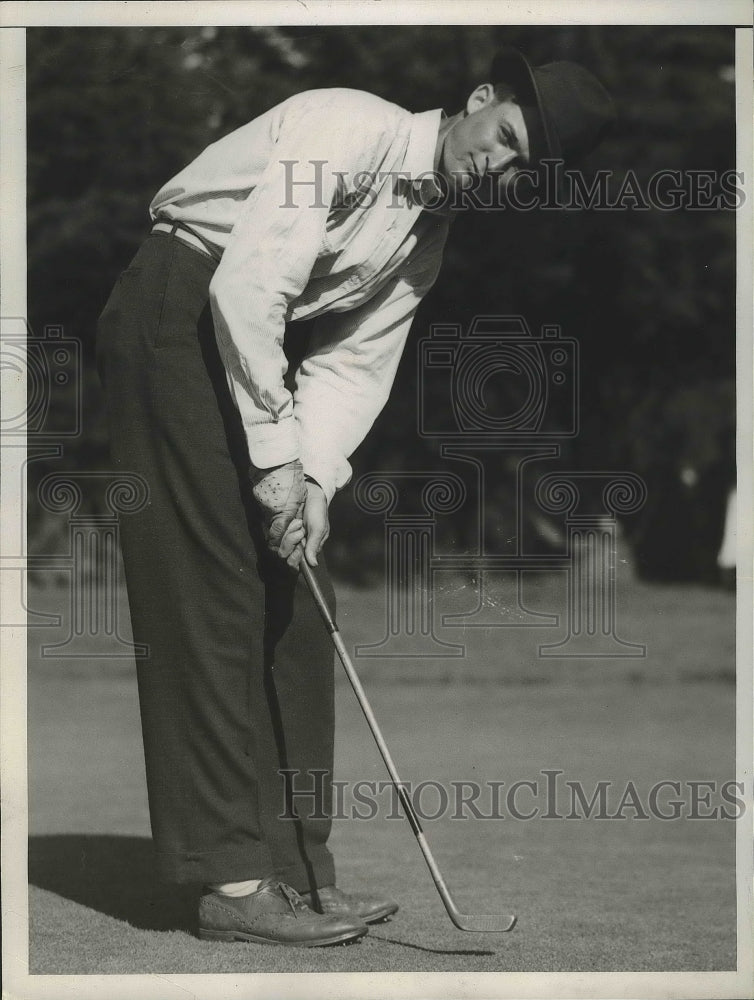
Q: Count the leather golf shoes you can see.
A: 2